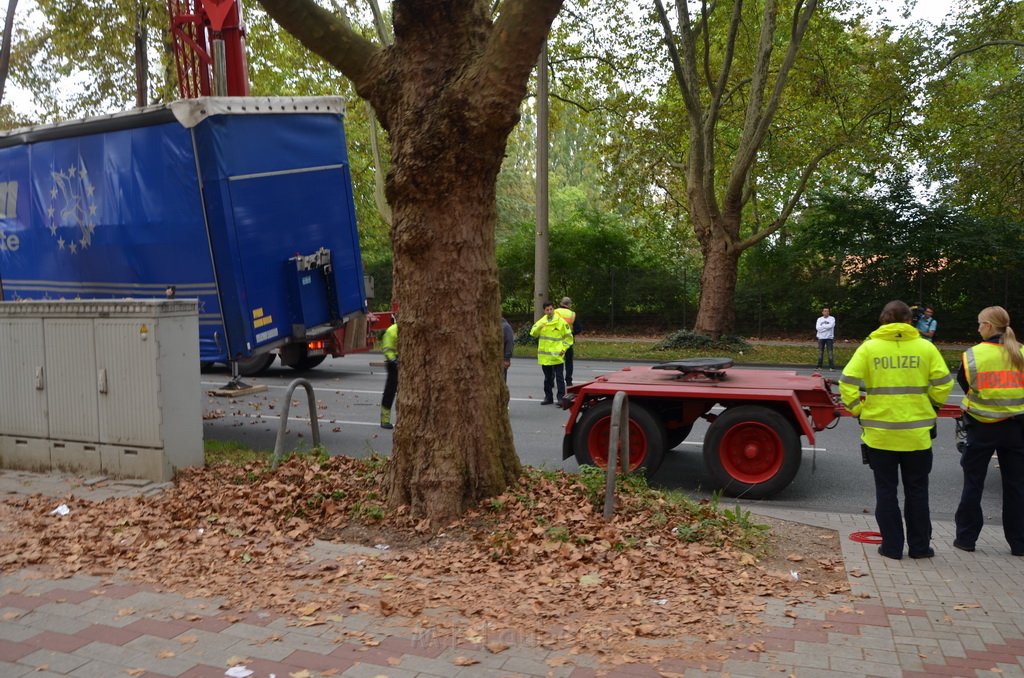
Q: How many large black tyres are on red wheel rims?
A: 2